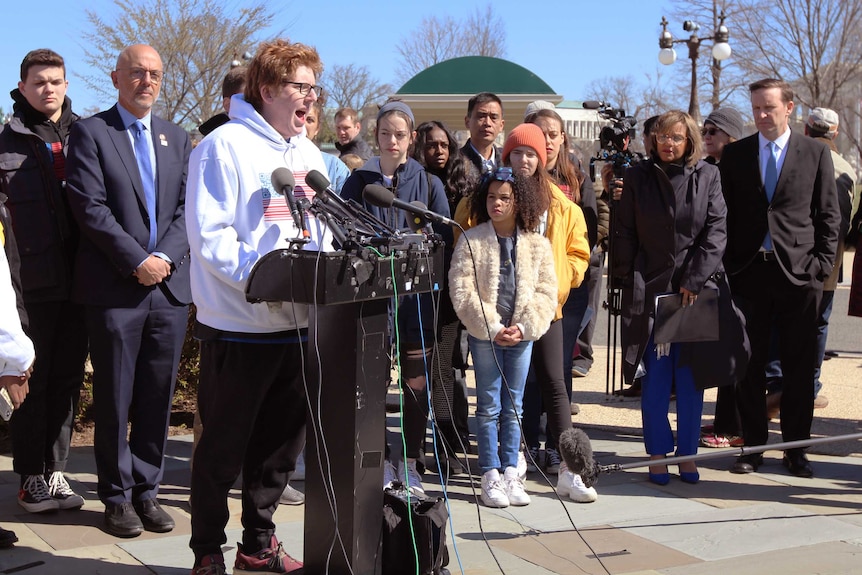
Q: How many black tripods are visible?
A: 1